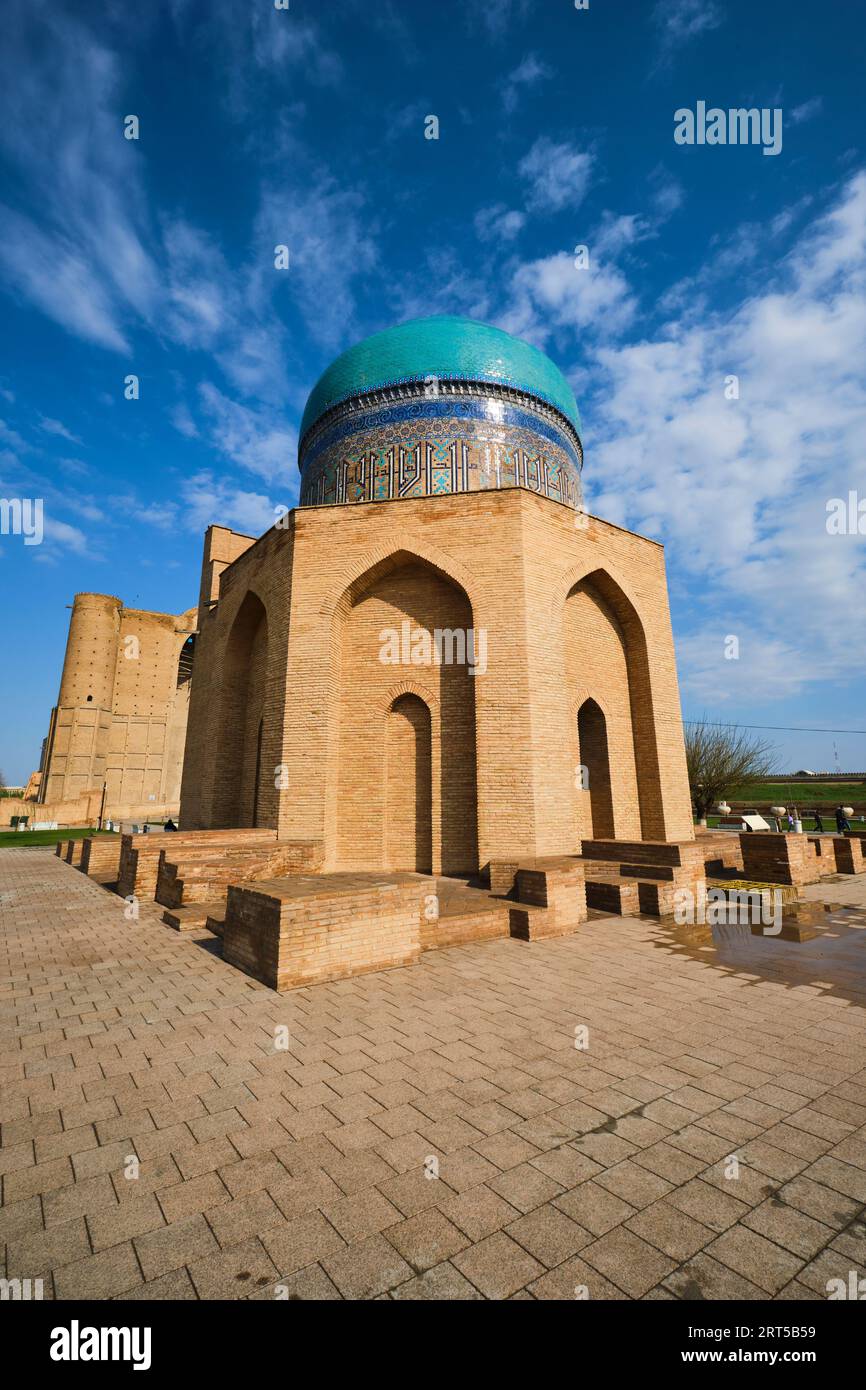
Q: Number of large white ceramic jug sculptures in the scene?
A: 3